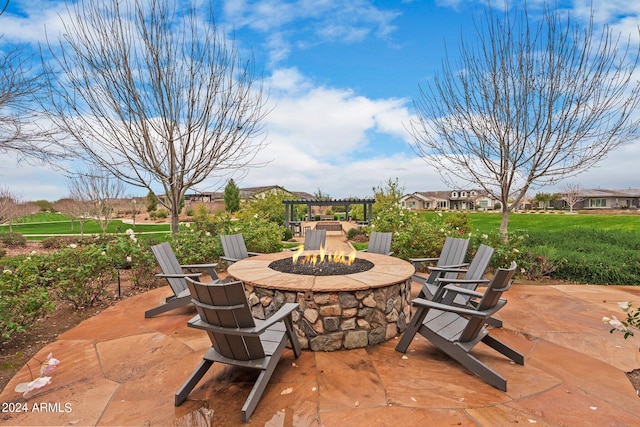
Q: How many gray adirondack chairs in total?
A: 8